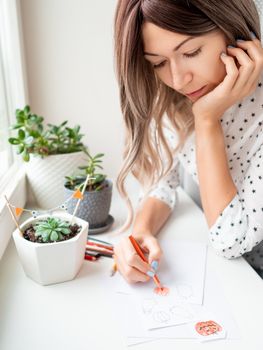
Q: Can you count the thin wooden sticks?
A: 2